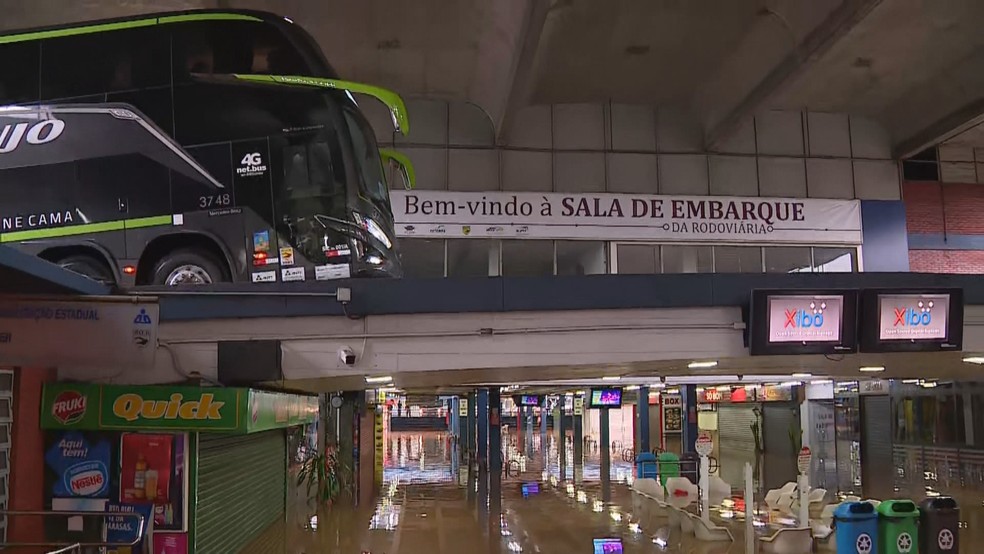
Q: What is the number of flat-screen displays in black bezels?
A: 4